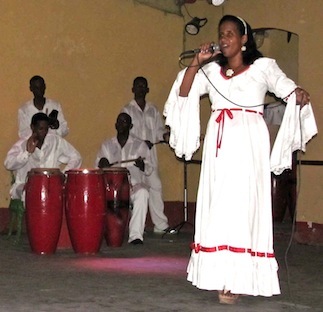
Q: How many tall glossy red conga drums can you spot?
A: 3